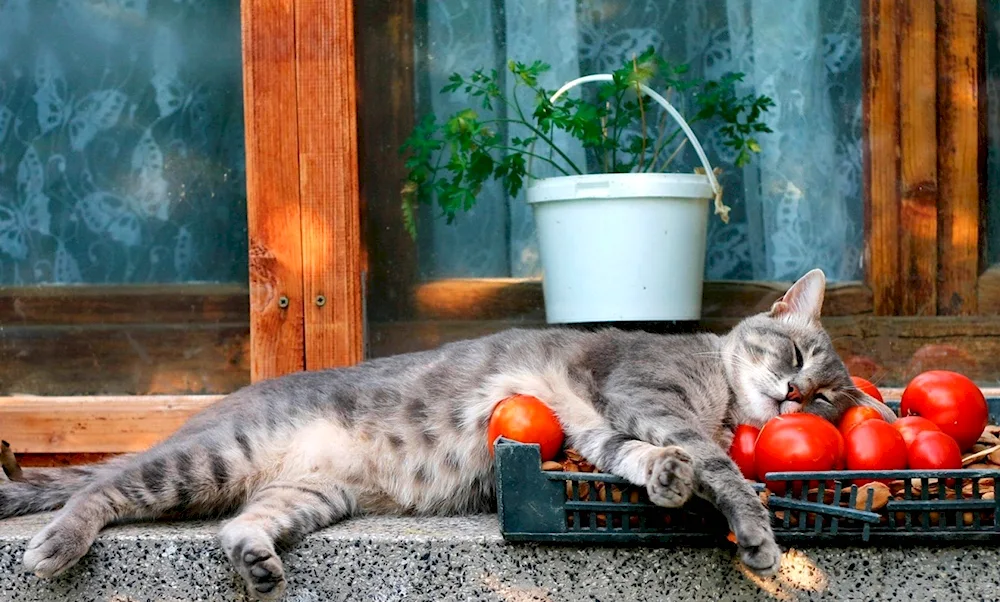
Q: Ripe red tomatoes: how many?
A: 9